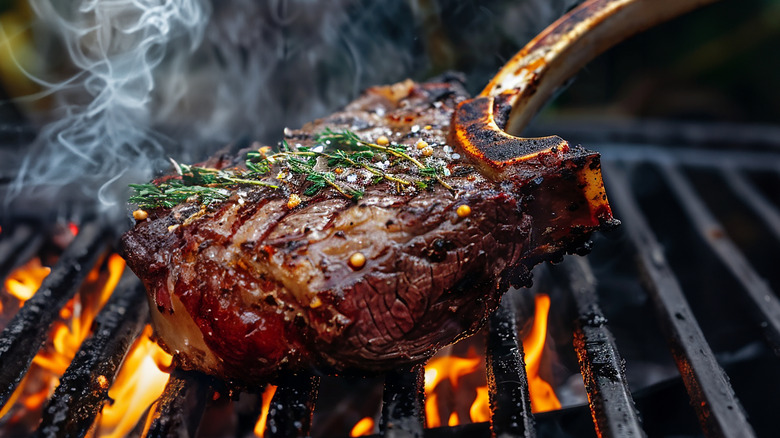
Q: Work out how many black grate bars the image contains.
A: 11